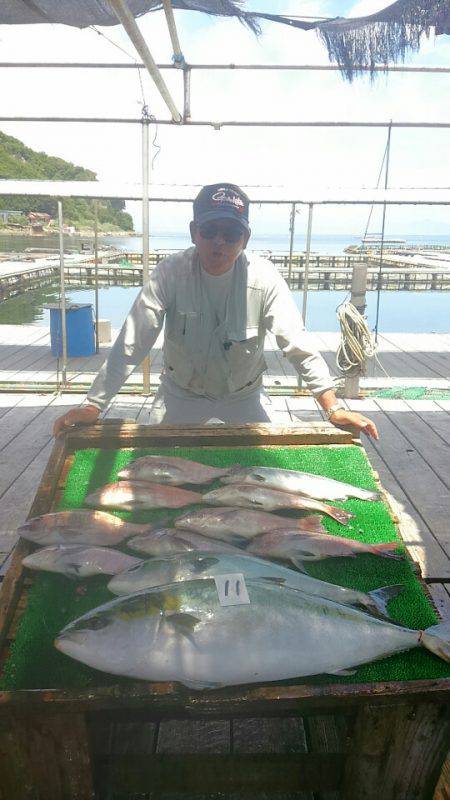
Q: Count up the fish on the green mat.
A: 11